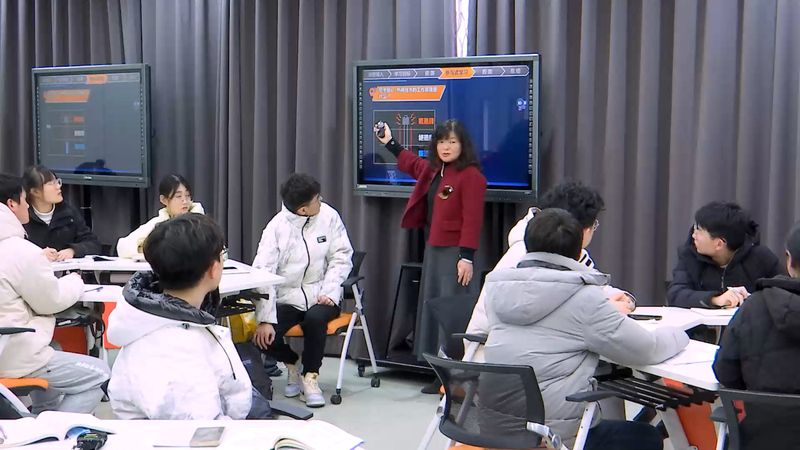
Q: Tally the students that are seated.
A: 9